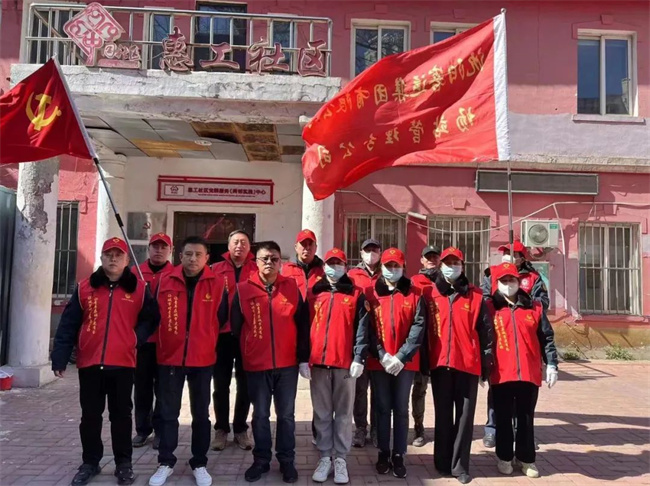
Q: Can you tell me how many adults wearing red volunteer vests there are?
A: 13